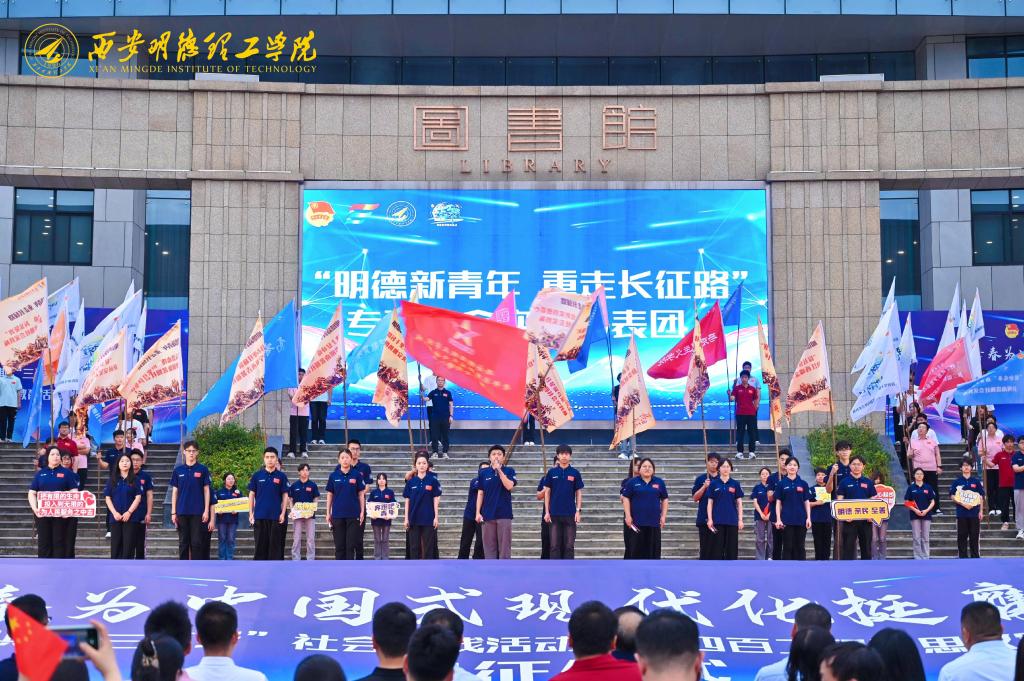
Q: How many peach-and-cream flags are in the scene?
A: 12